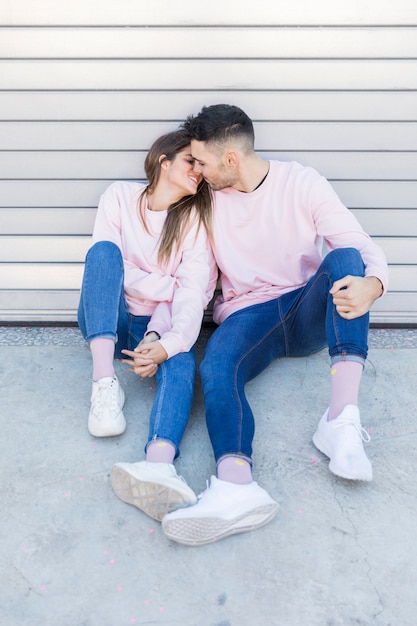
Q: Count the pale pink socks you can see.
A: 4